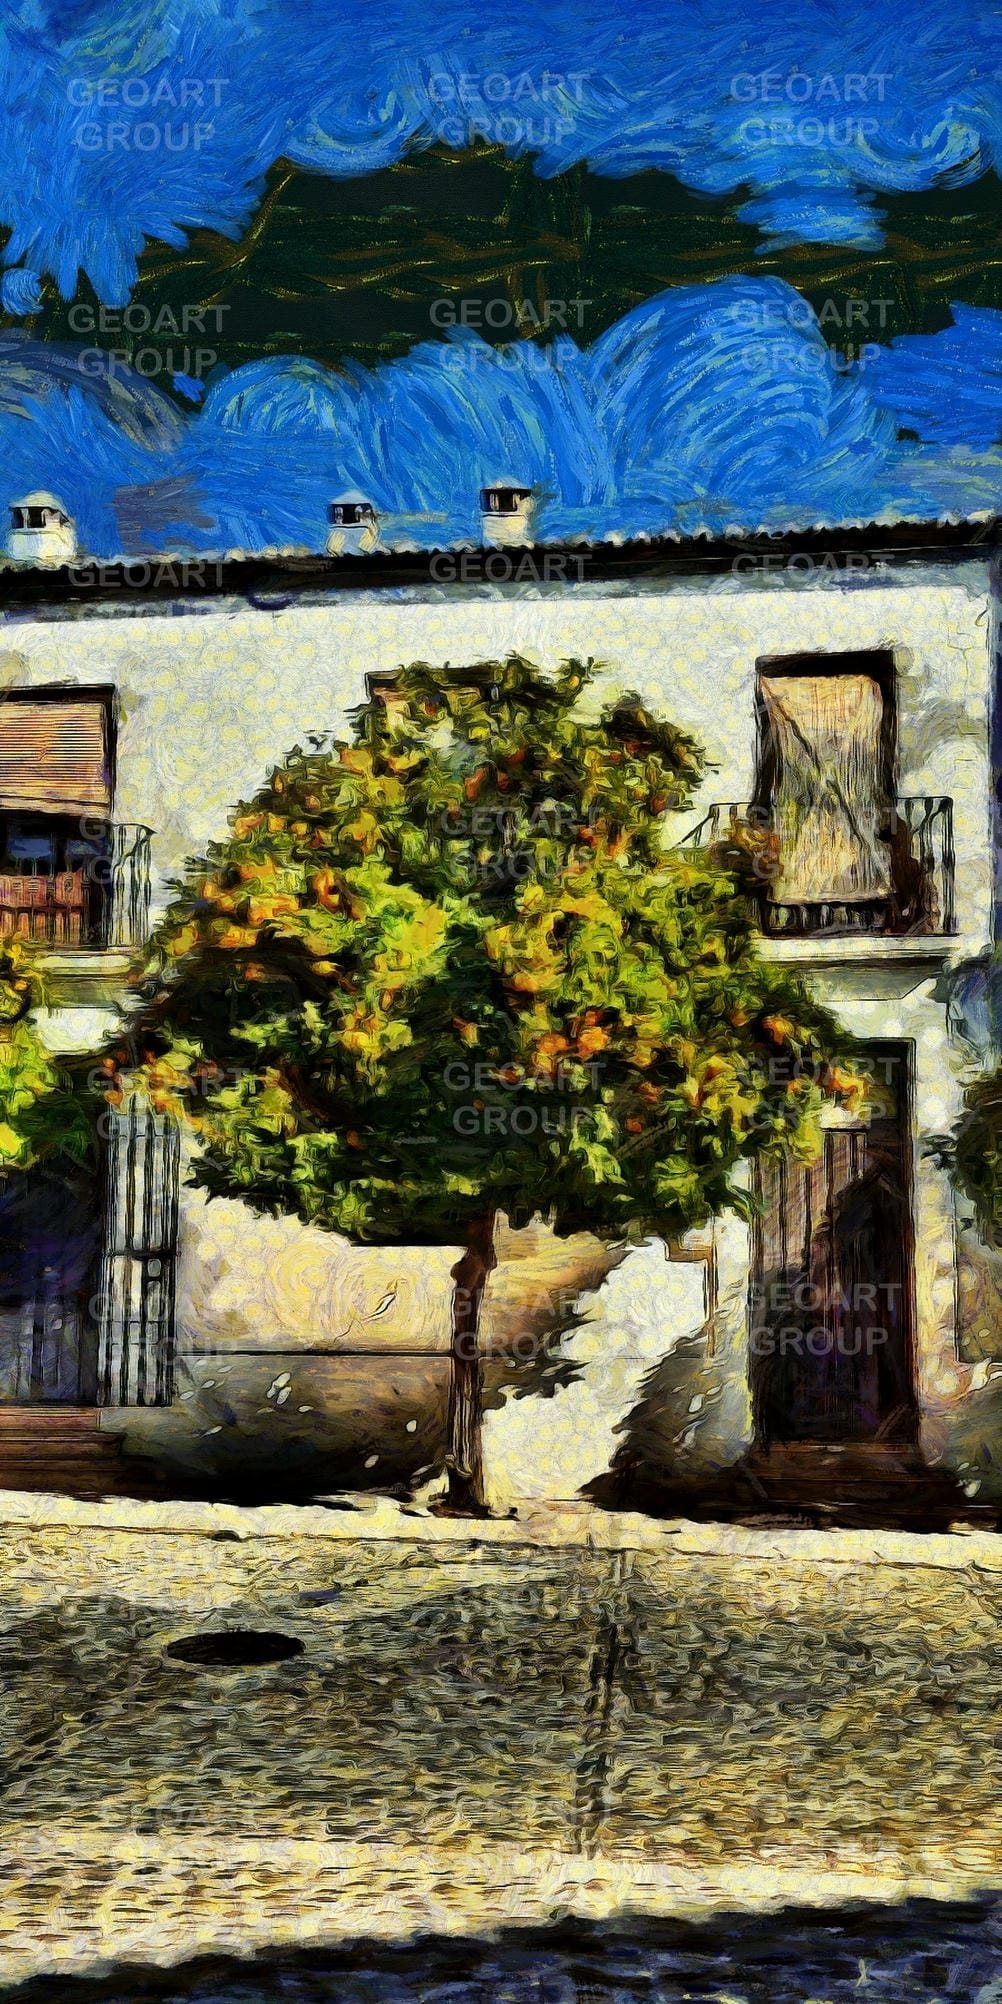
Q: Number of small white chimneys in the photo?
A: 3